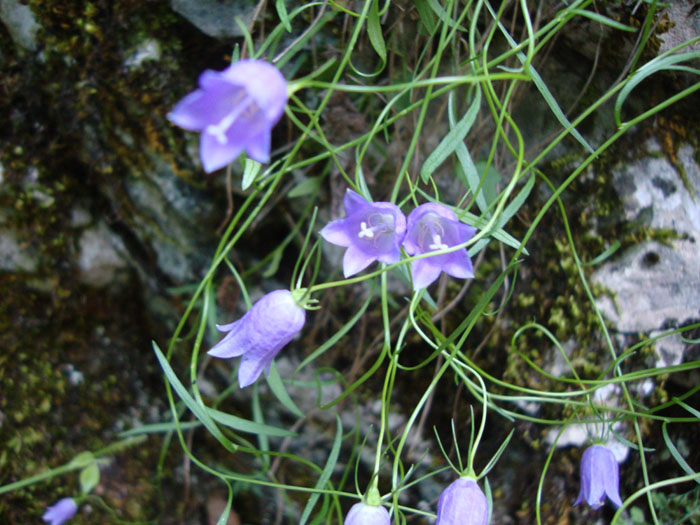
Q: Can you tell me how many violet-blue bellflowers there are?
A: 8